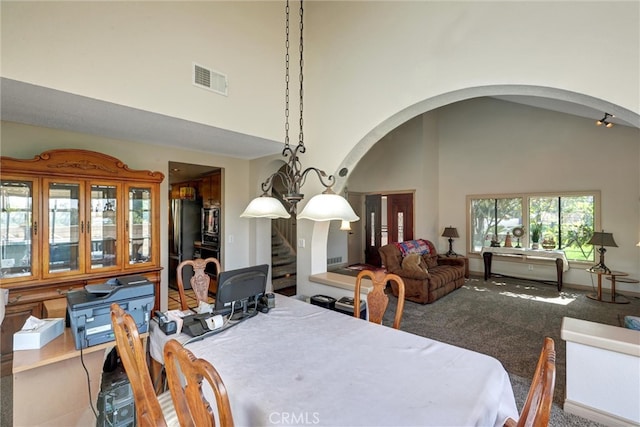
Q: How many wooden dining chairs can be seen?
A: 5